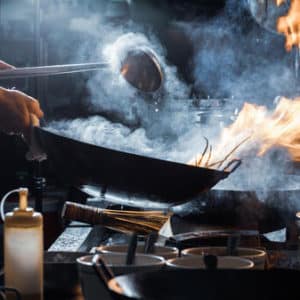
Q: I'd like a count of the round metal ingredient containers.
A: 4